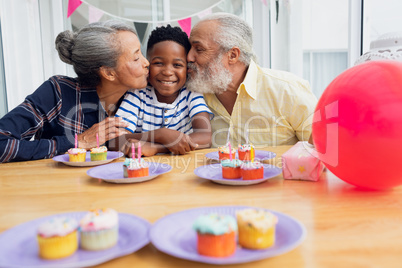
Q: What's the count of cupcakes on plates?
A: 12